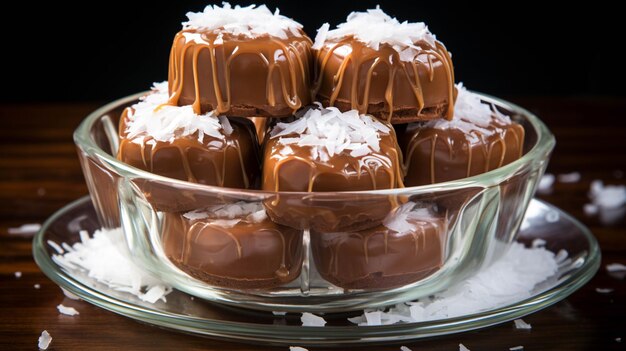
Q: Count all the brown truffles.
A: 7